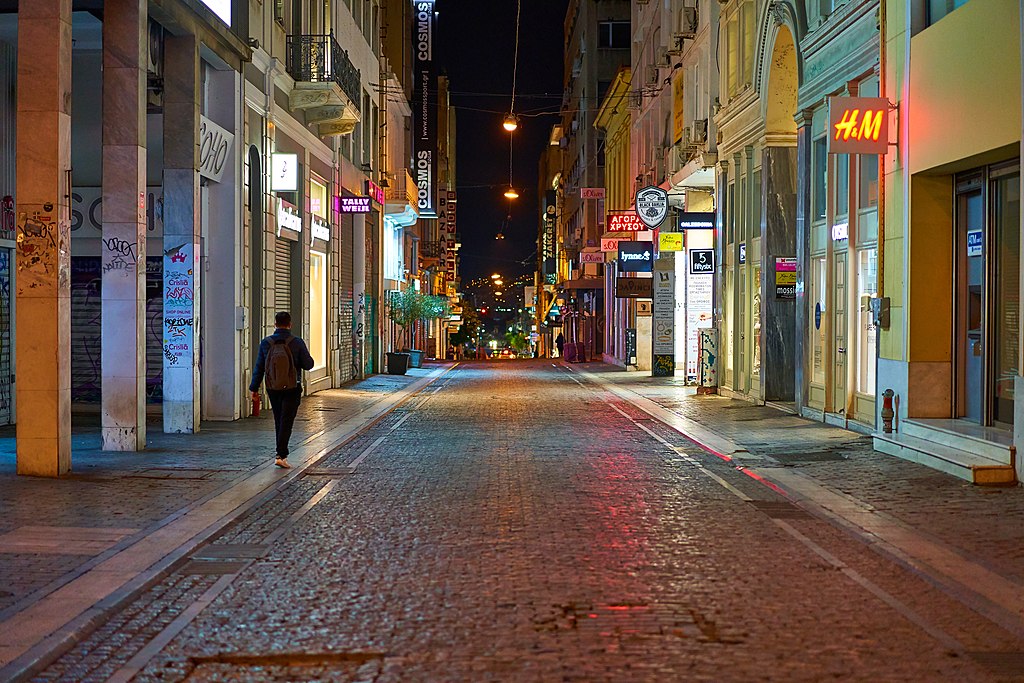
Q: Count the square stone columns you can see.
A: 3